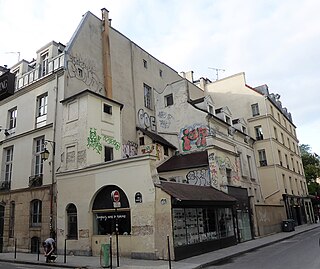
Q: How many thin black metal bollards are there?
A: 5